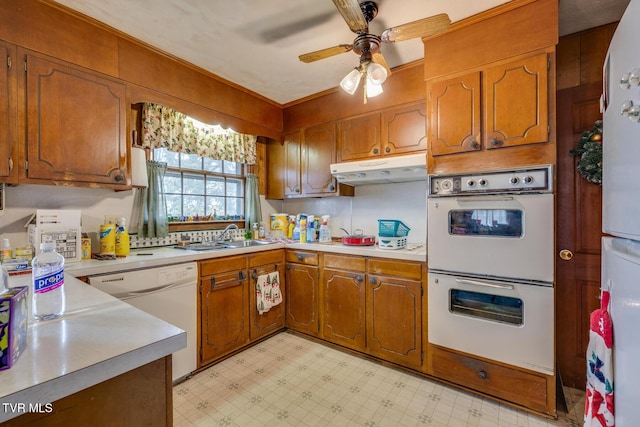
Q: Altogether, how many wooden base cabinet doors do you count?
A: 5